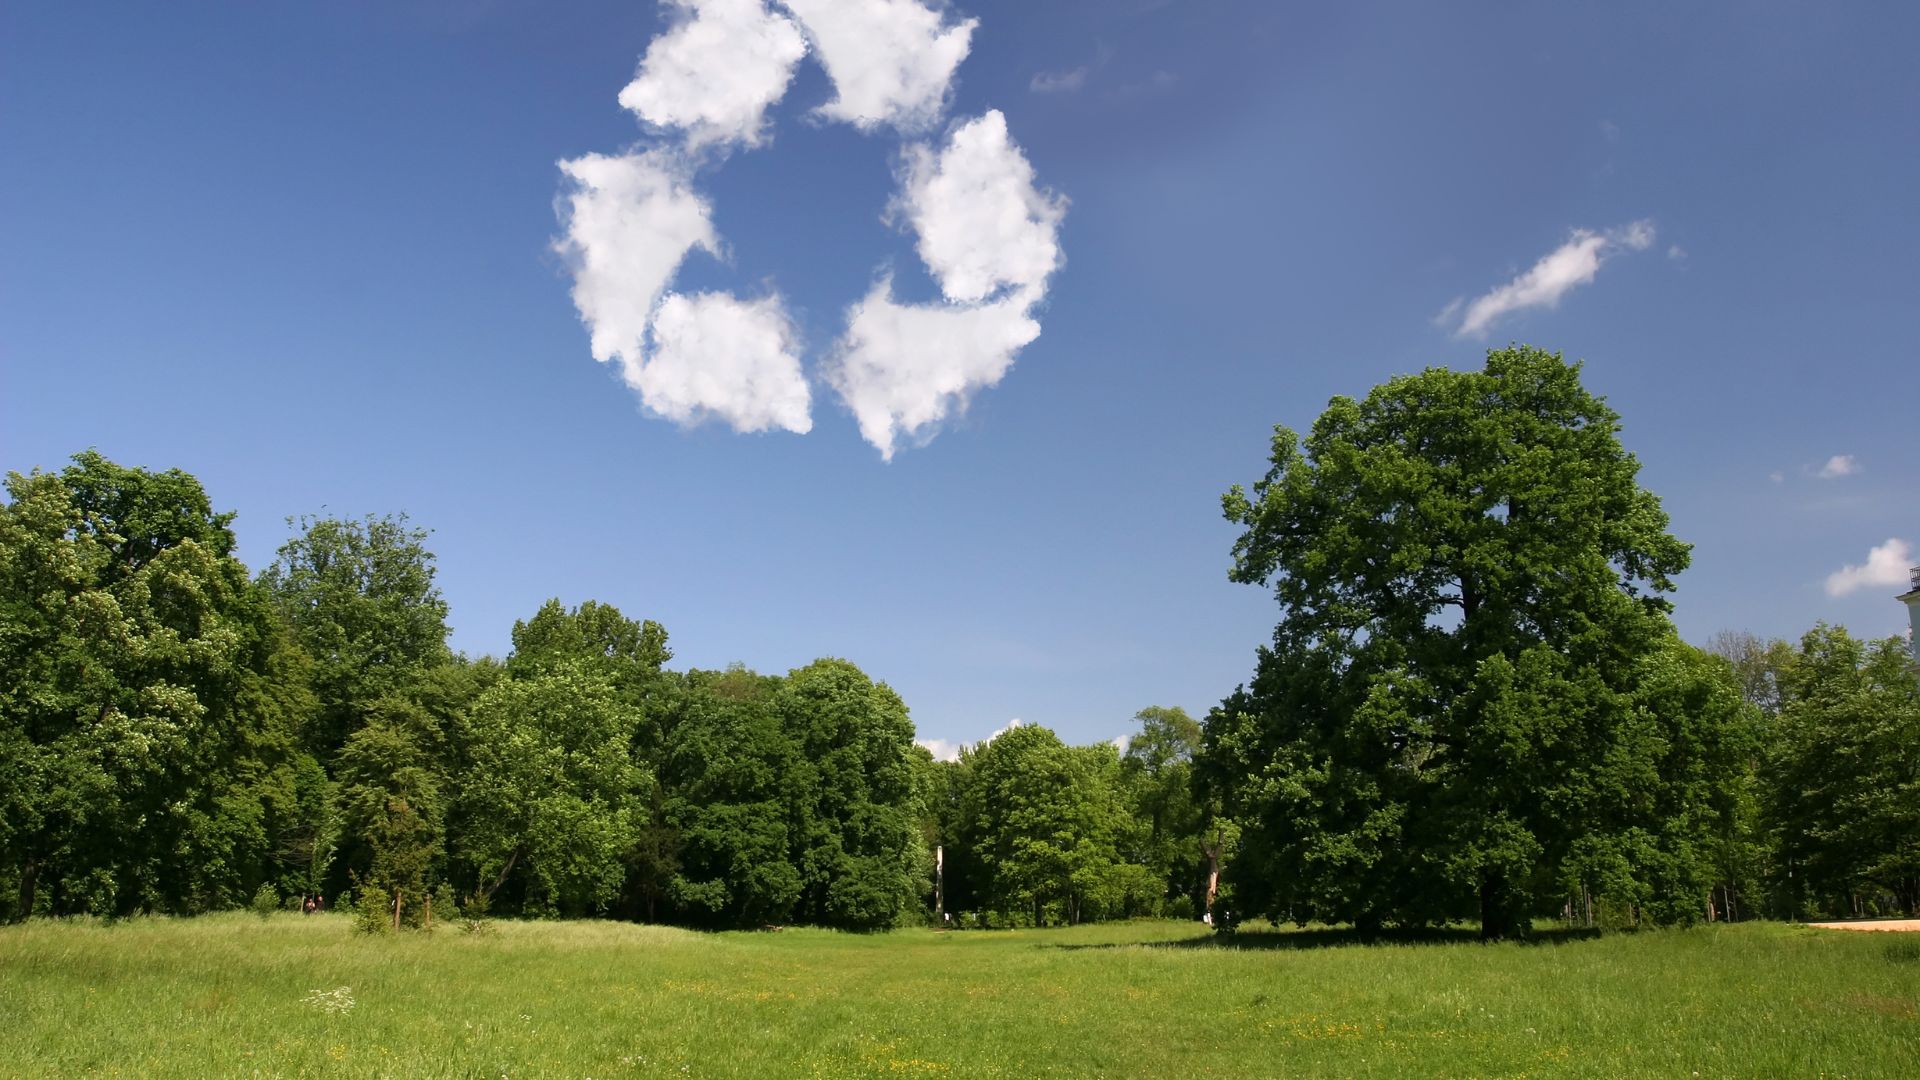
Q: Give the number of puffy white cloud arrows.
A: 3